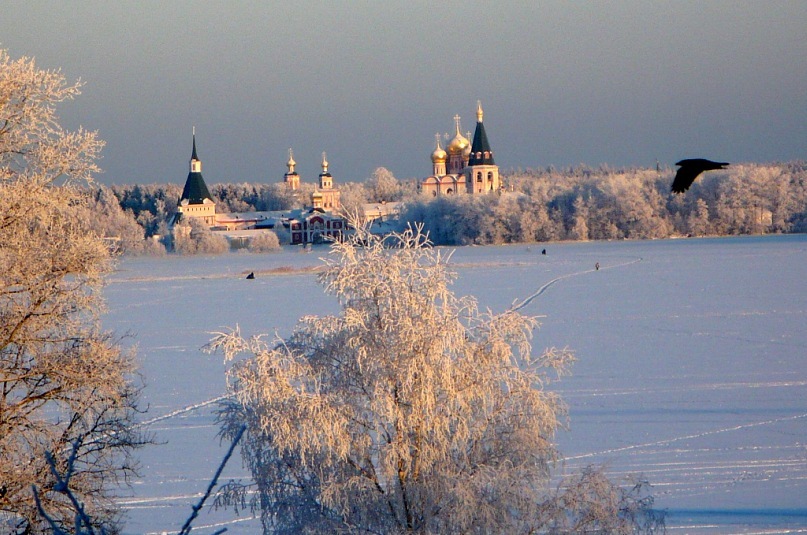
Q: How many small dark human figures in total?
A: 3